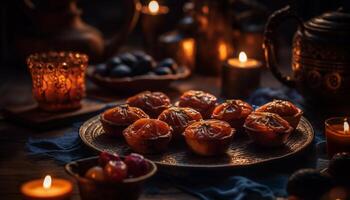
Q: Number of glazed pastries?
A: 9